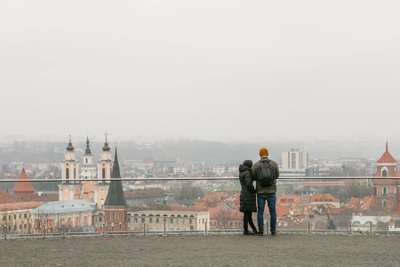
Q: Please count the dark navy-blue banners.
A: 0